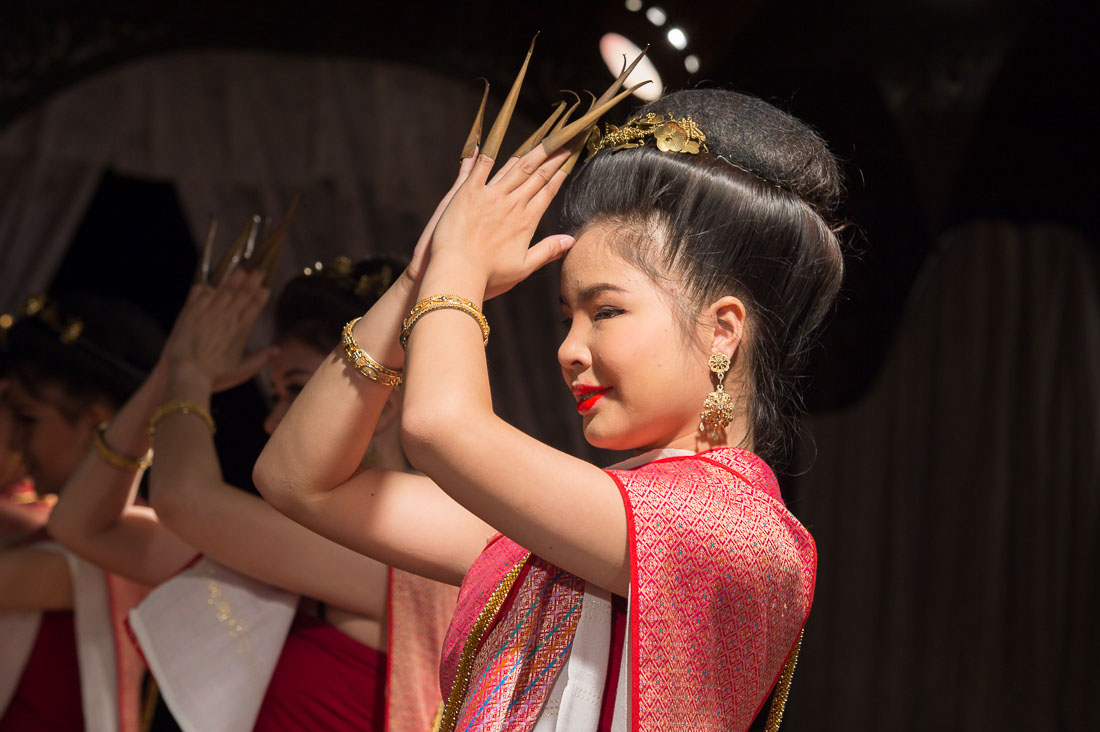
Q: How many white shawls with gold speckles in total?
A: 1